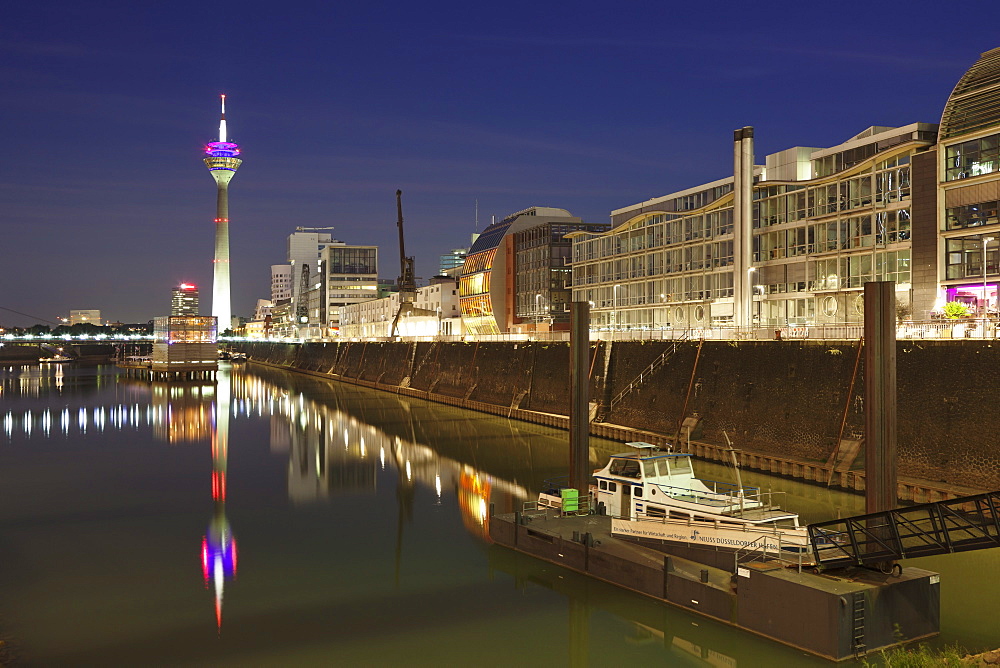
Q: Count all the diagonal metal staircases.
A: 1